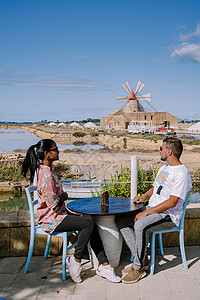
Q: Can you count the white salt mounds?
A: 5